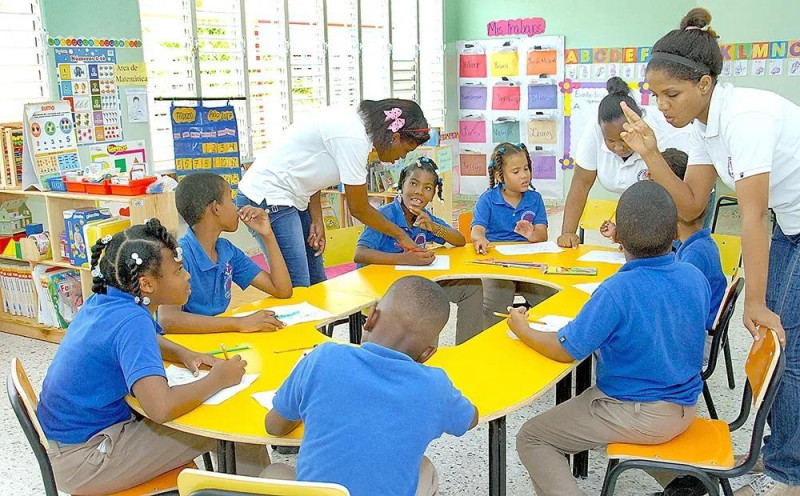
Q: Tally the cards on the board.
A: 11